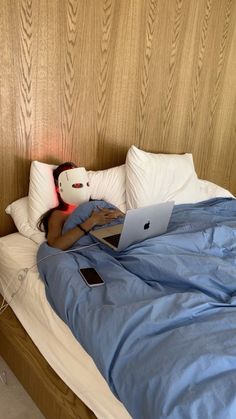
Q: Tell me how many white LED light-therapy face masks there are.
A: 1